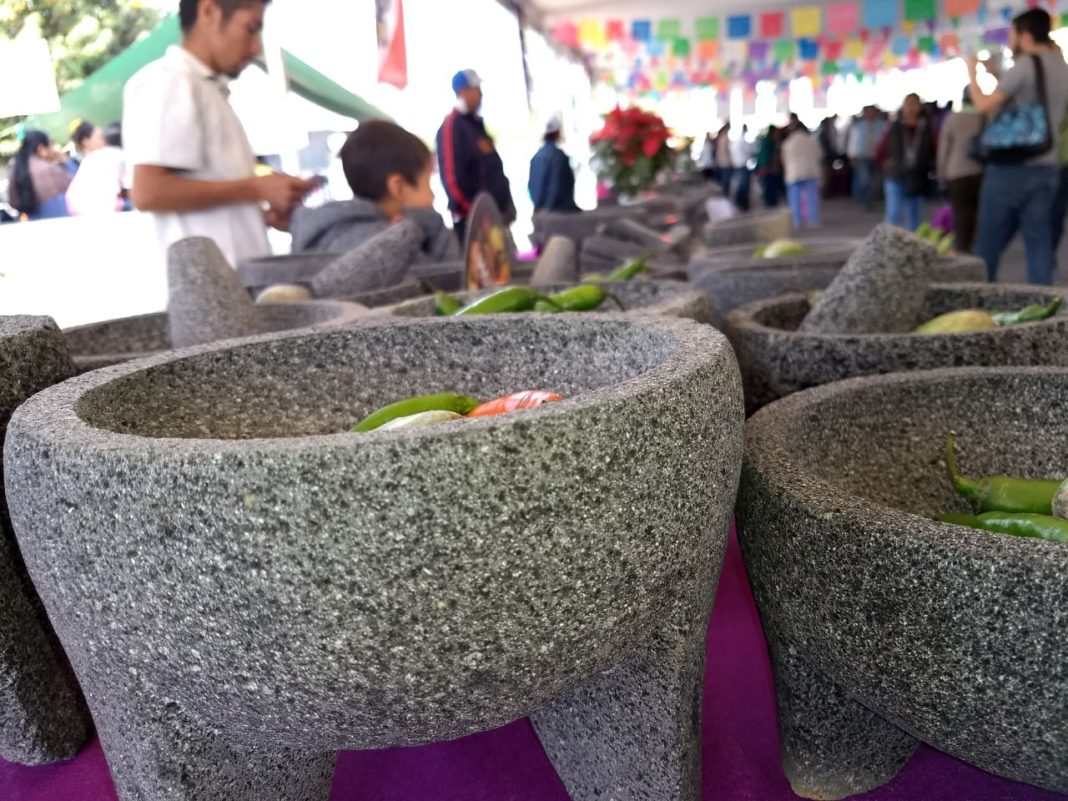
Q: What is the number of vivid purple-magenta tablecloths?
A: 1